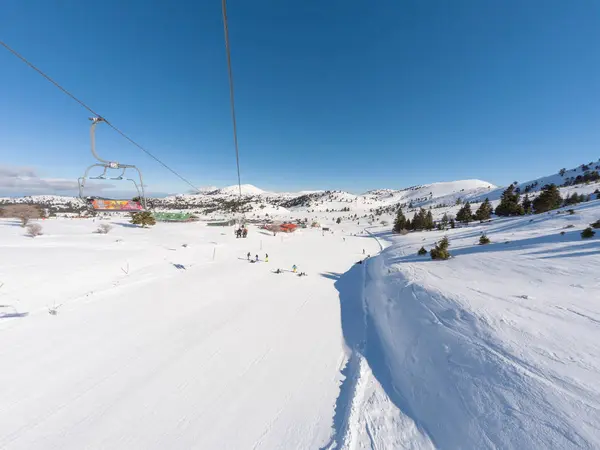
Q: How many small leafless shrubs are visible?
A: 2